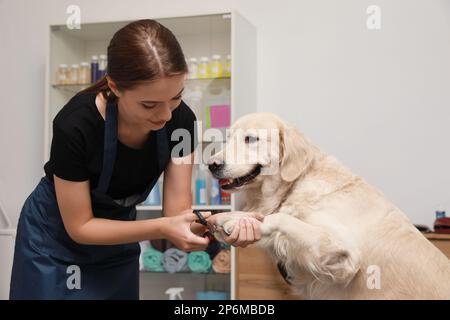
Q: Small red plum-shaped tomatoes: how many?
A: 0